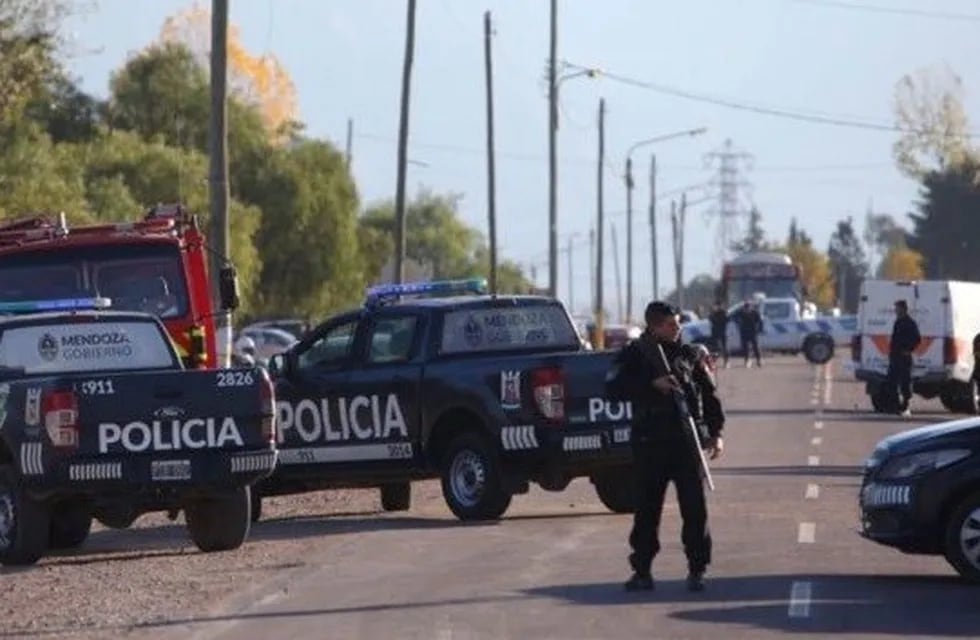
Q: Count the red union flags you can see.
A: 0